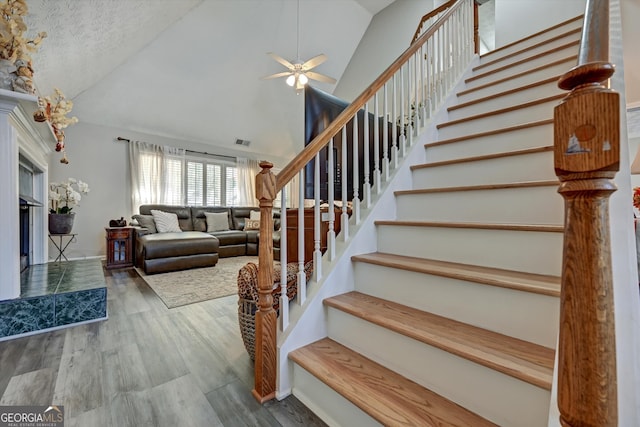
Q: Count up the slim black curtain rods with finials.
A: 1